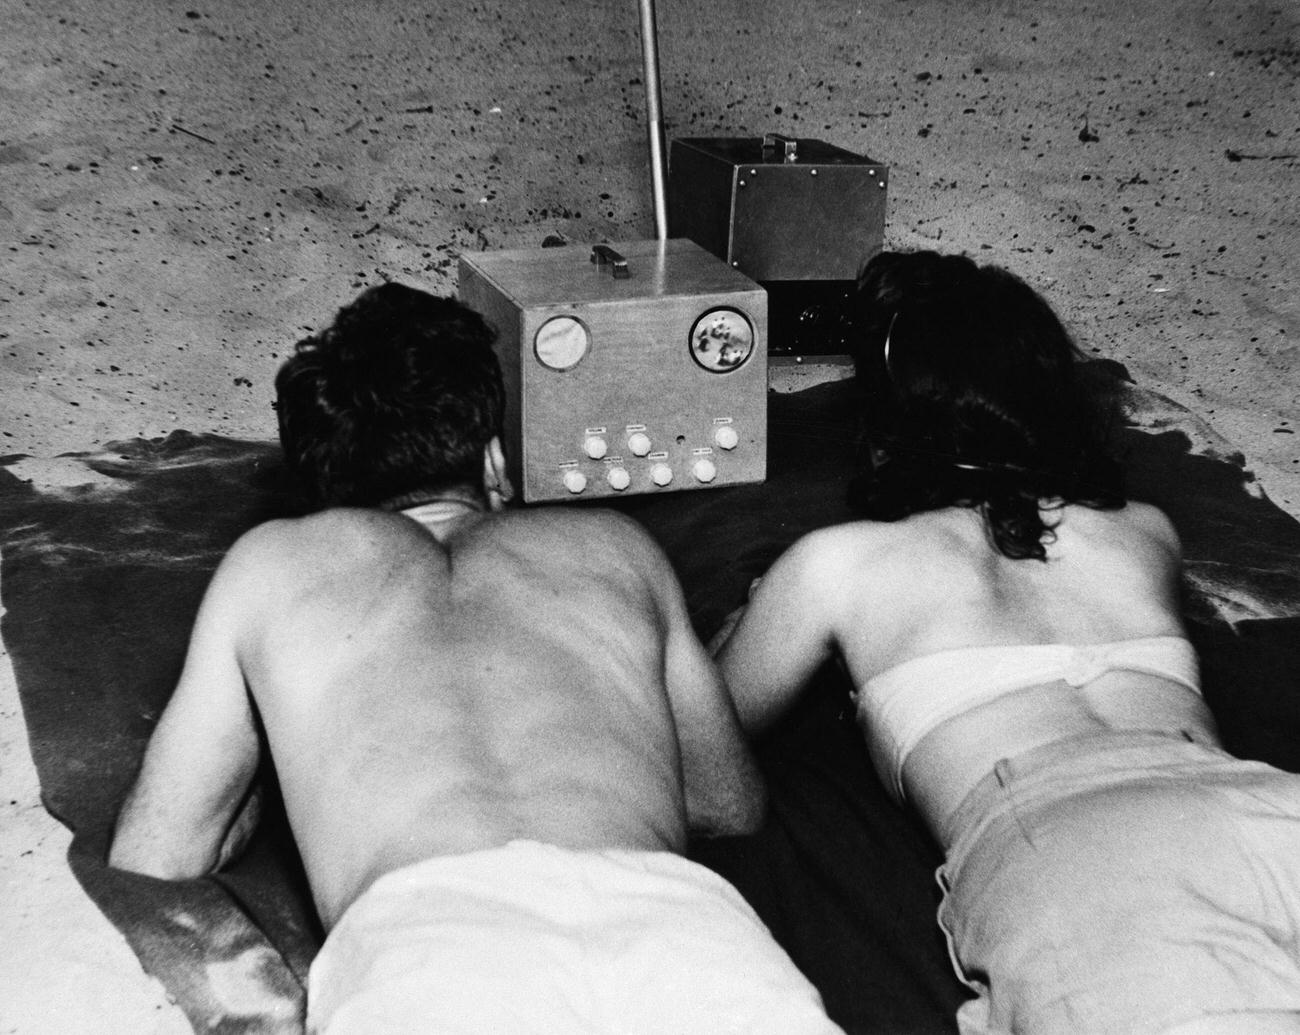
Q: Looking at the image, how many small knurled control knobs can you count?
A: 7